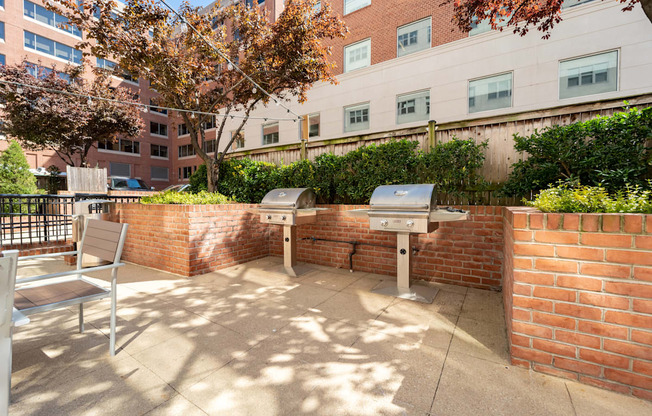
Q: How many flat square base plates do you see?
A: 2